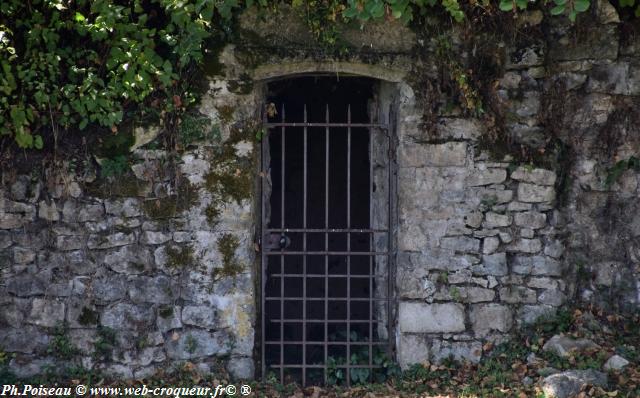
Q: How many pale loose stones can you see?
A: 3